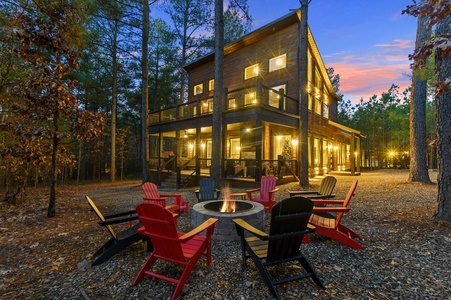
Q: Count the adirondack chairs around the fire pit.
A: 8